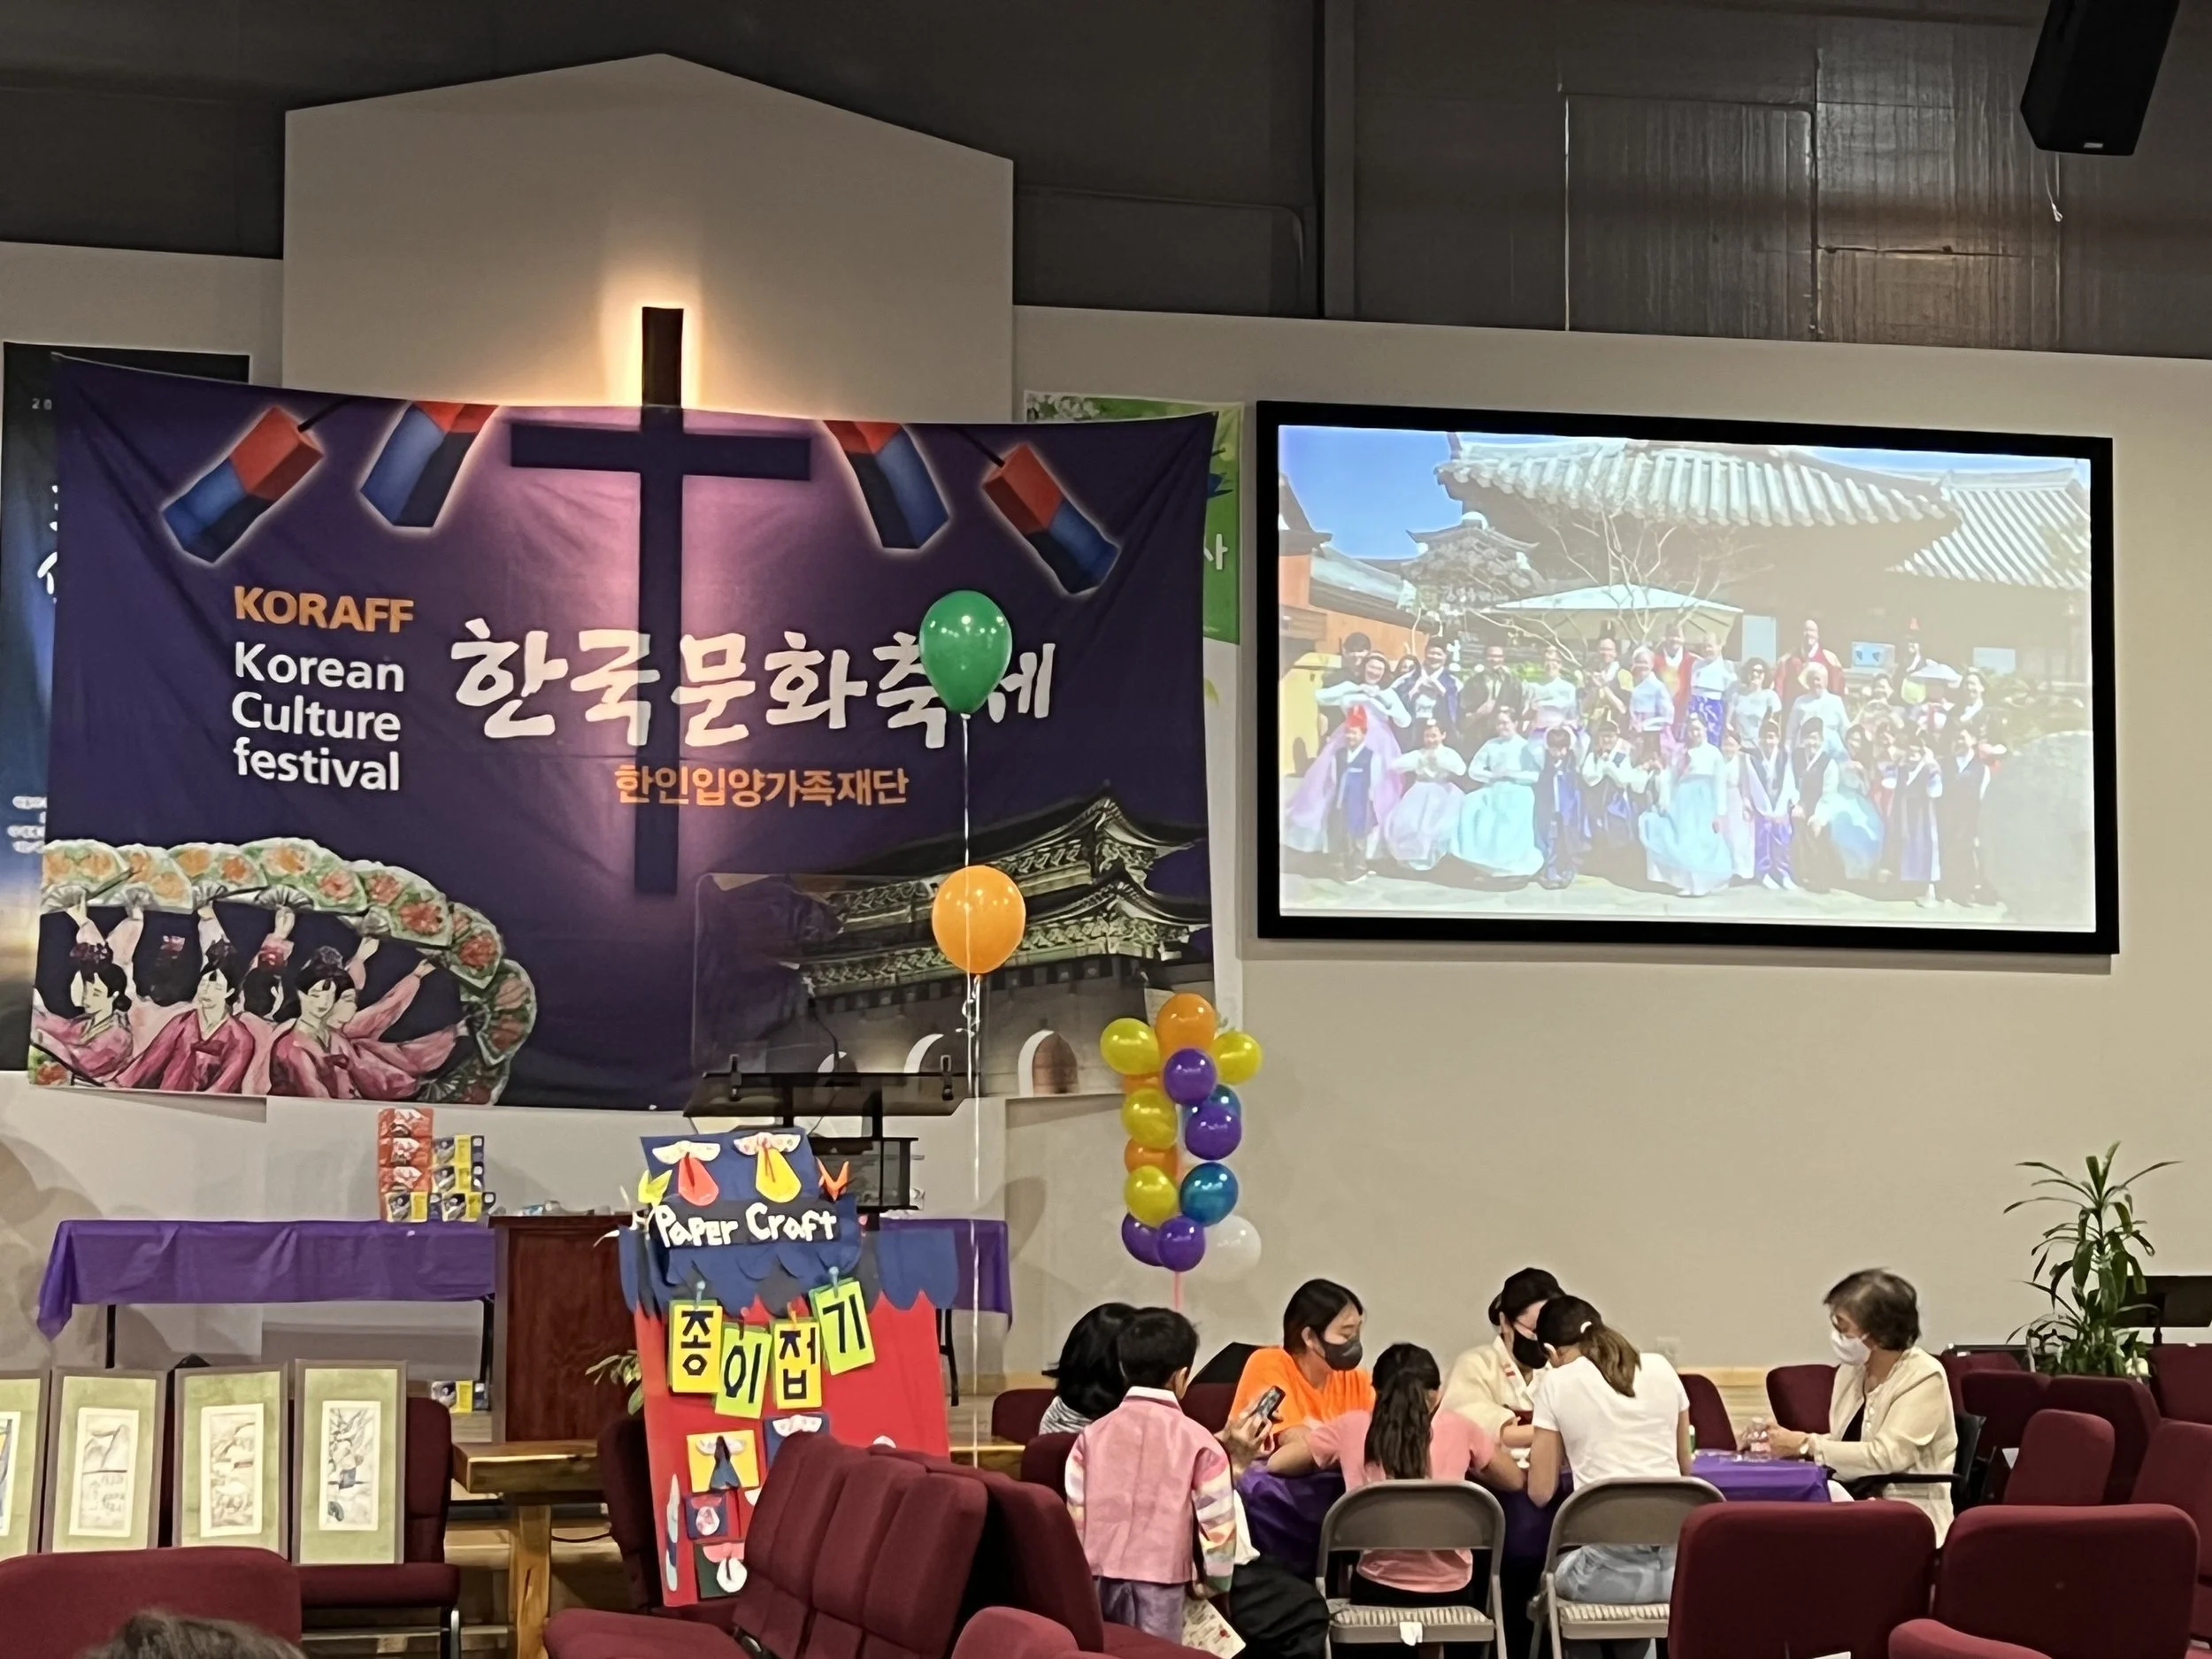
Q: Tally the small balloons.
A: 14